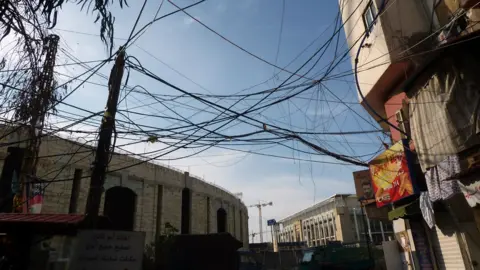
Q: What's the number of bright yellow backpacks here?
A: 0